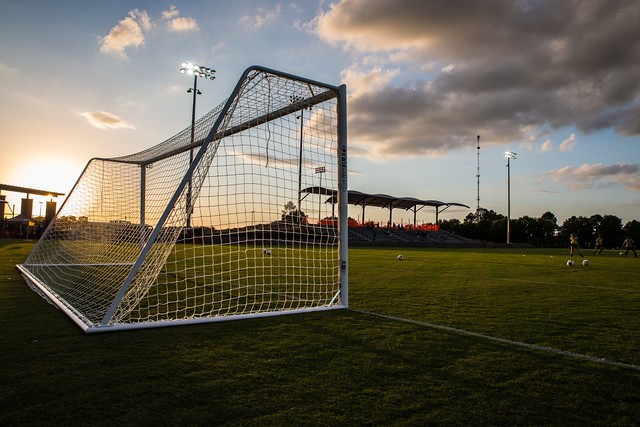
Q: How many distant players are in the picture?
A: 3